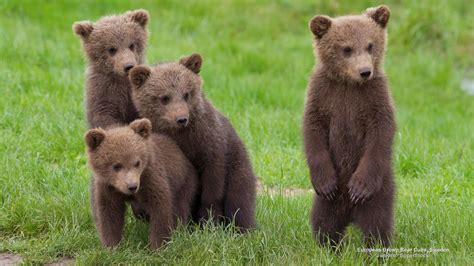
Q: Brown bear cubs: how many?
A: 4